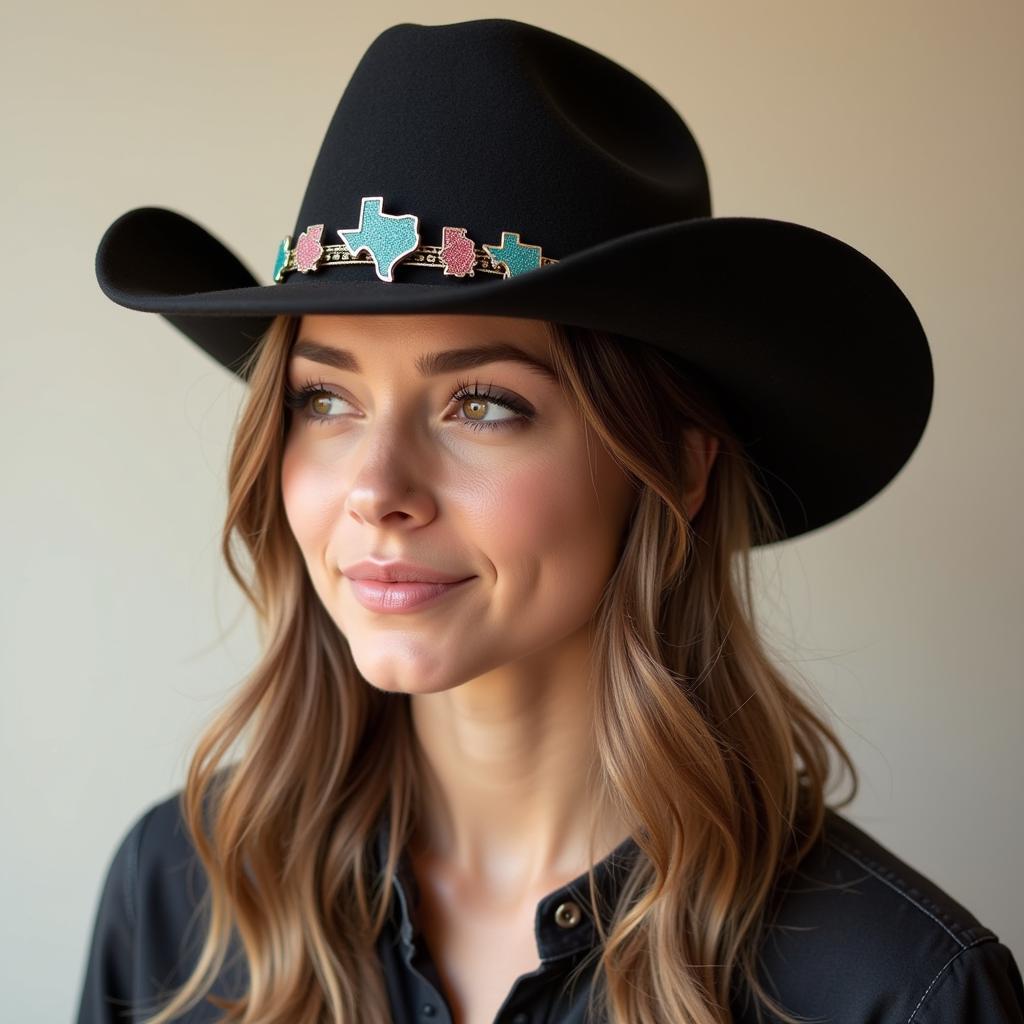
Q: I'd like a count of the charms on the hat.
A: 5